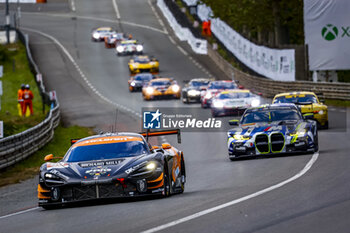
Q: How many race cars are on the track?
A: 12